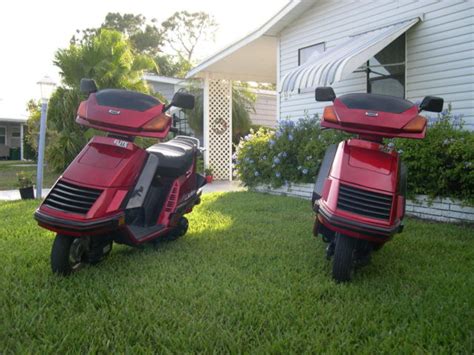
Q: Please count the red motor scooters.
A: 2